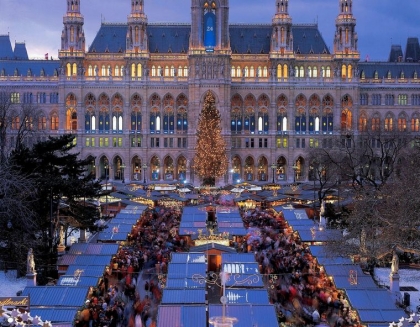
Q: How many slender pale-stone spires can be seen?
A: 4